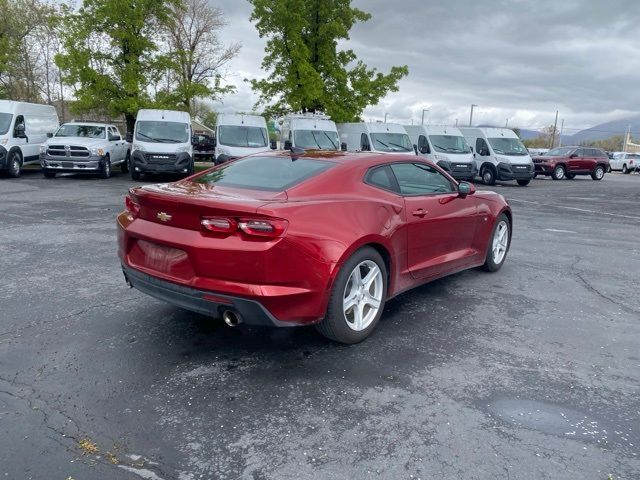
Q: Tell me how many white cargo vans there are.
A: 7